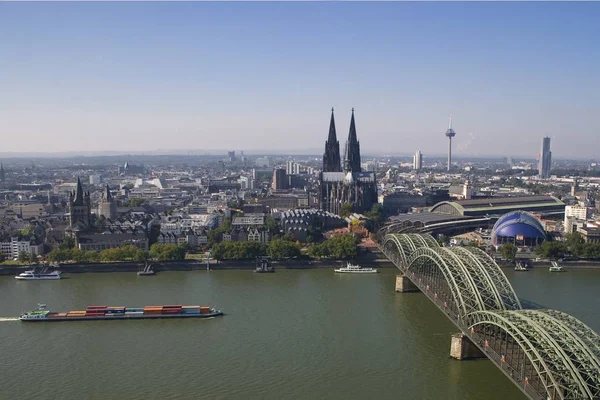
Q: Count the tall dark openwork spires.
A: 2